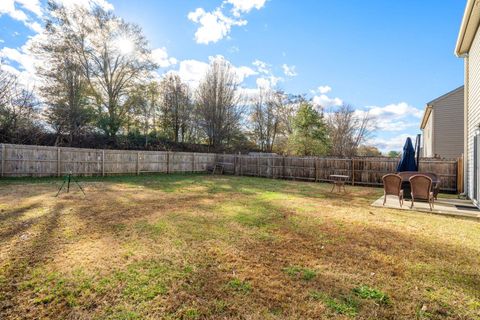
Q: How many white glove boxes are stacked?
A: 0